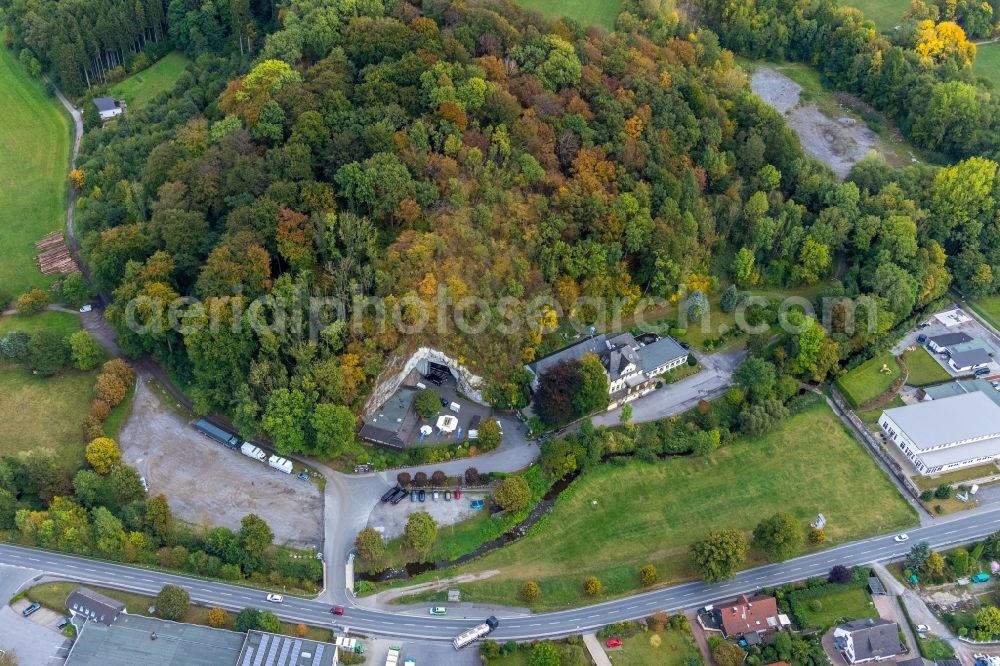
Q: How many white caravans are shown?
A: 2